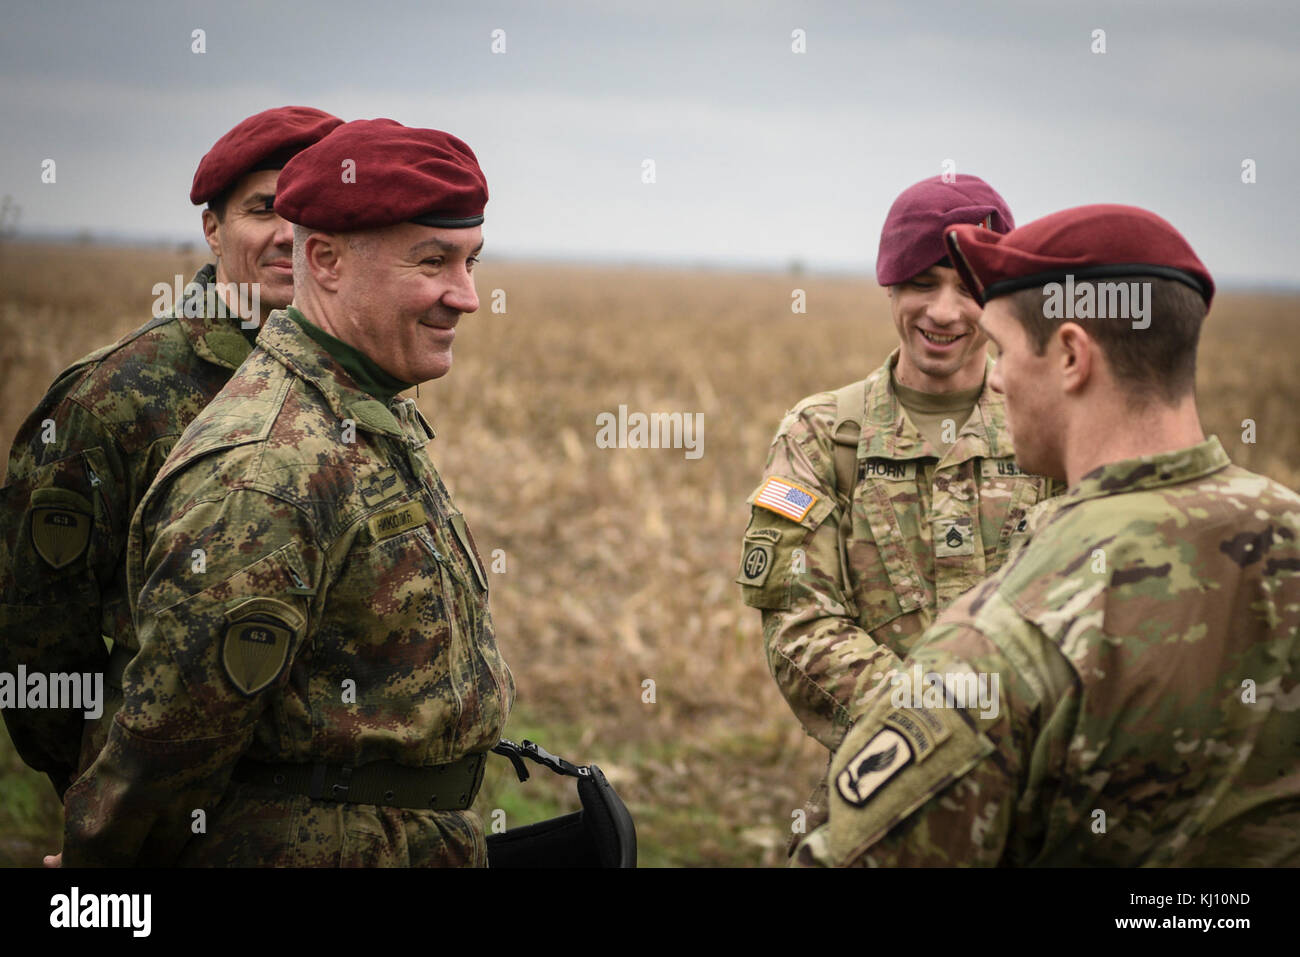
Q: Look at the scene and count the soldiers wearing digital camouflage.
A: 2